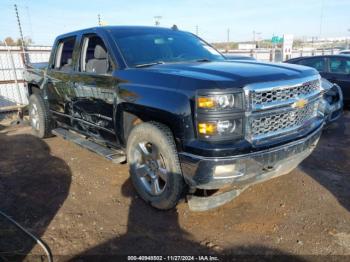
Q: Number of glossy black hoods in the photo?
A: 1